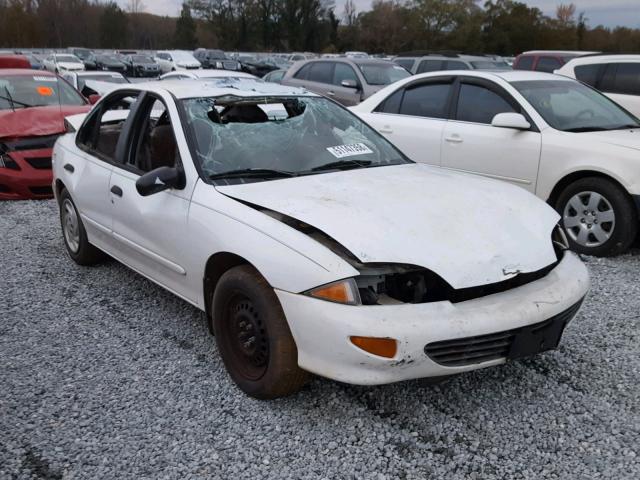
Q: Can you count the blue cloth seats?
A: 0